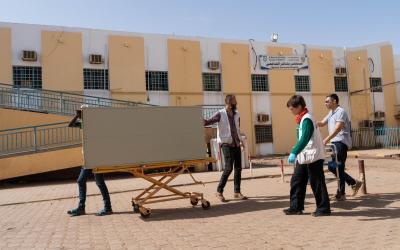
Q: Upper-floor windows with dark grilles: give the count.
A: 8